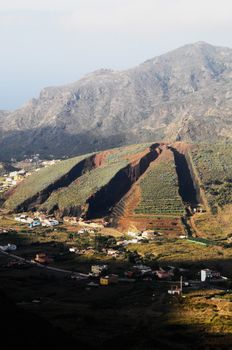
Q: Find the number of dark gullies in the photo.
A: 3